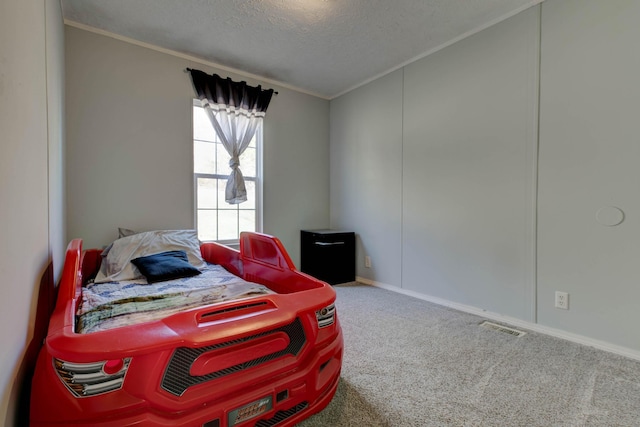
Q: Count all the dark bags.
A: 0